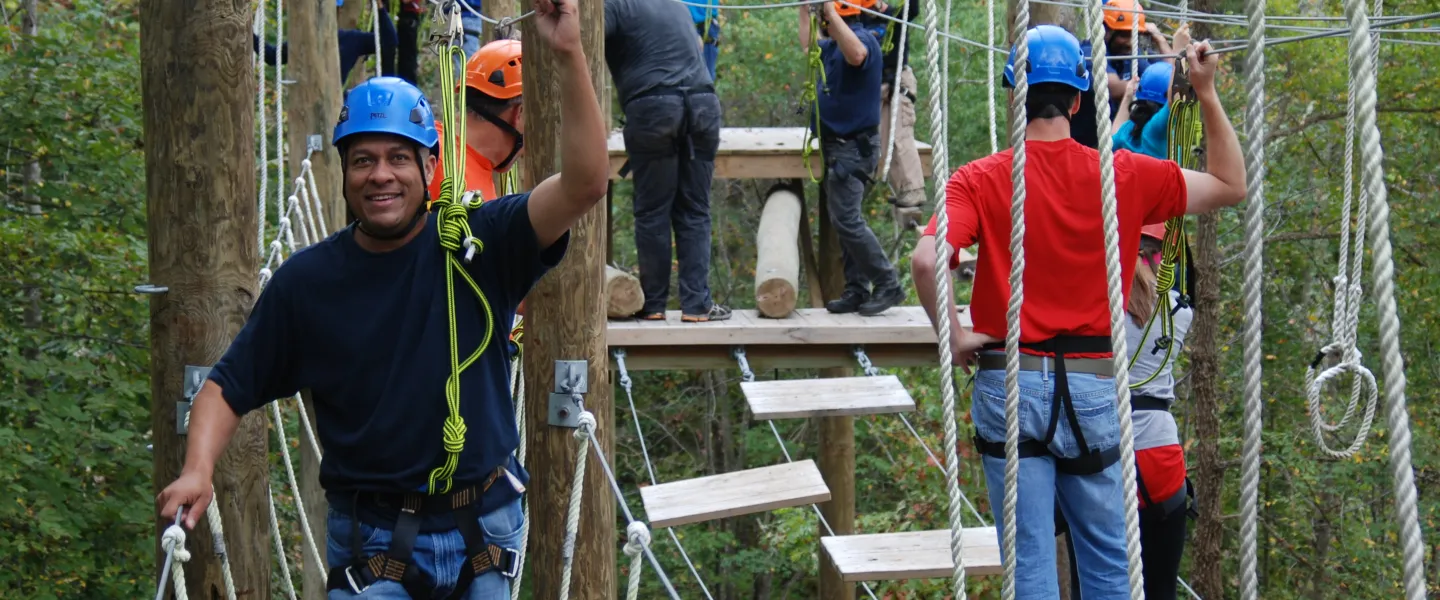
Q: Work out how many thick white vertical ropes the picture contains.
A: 5